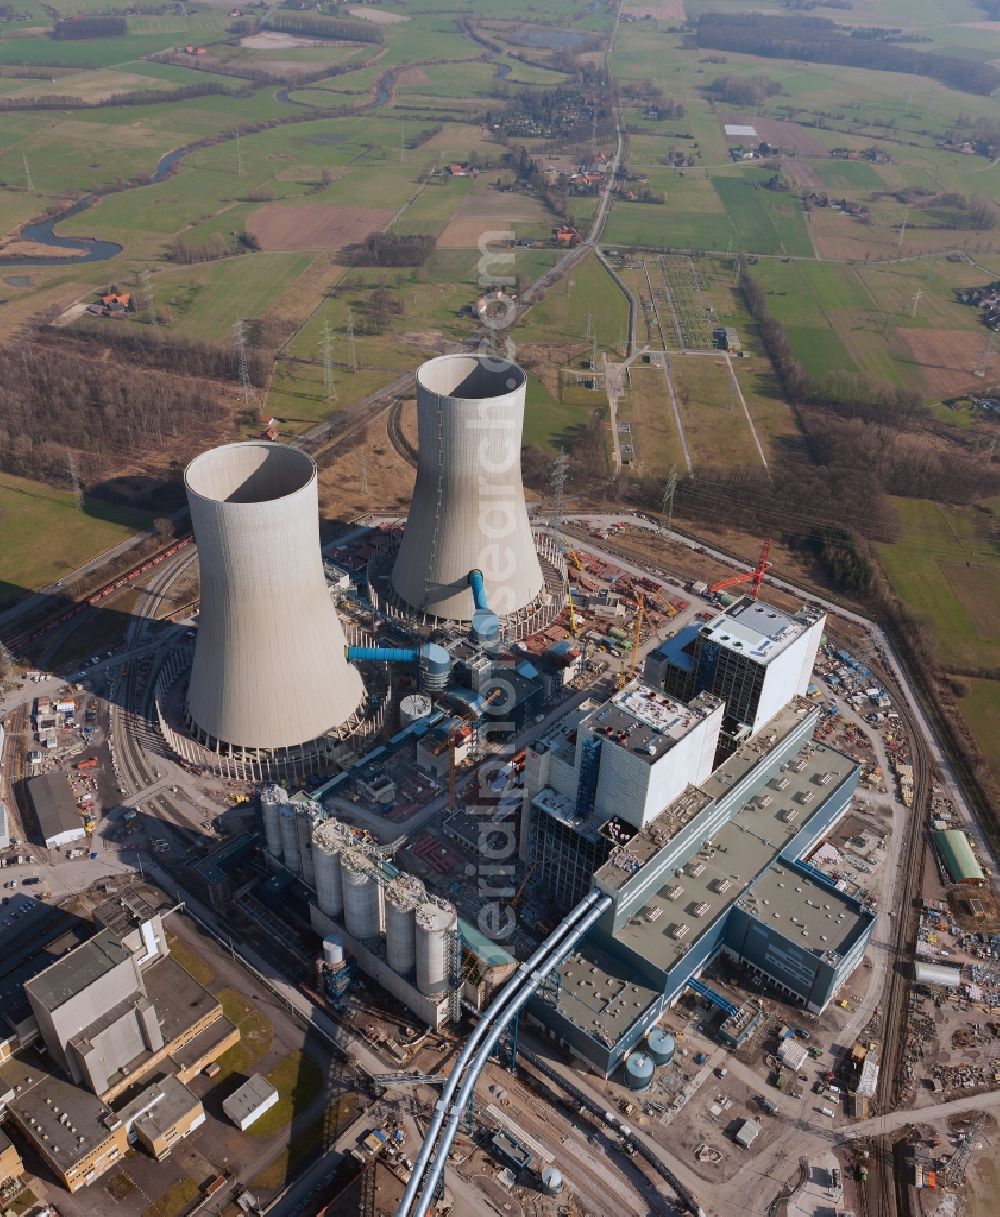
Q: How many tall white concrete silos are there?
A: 7